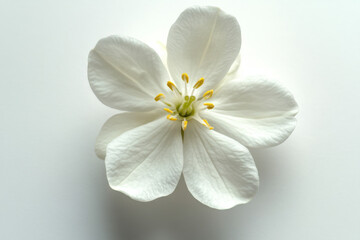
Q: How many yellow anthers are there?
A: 10